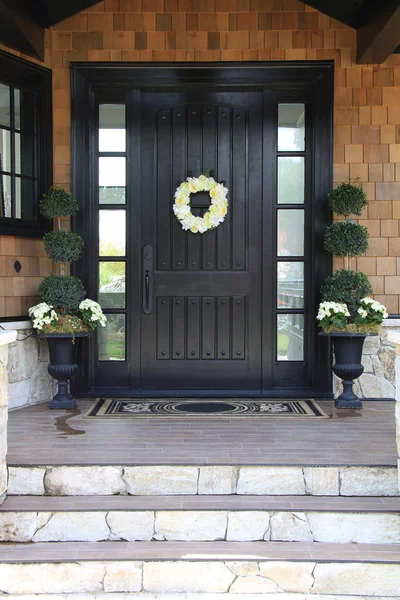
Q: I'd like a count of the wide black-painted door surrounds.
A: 1